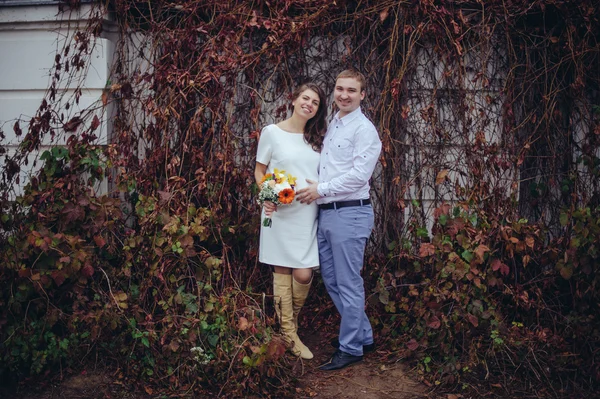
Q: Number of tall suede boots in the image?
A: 2